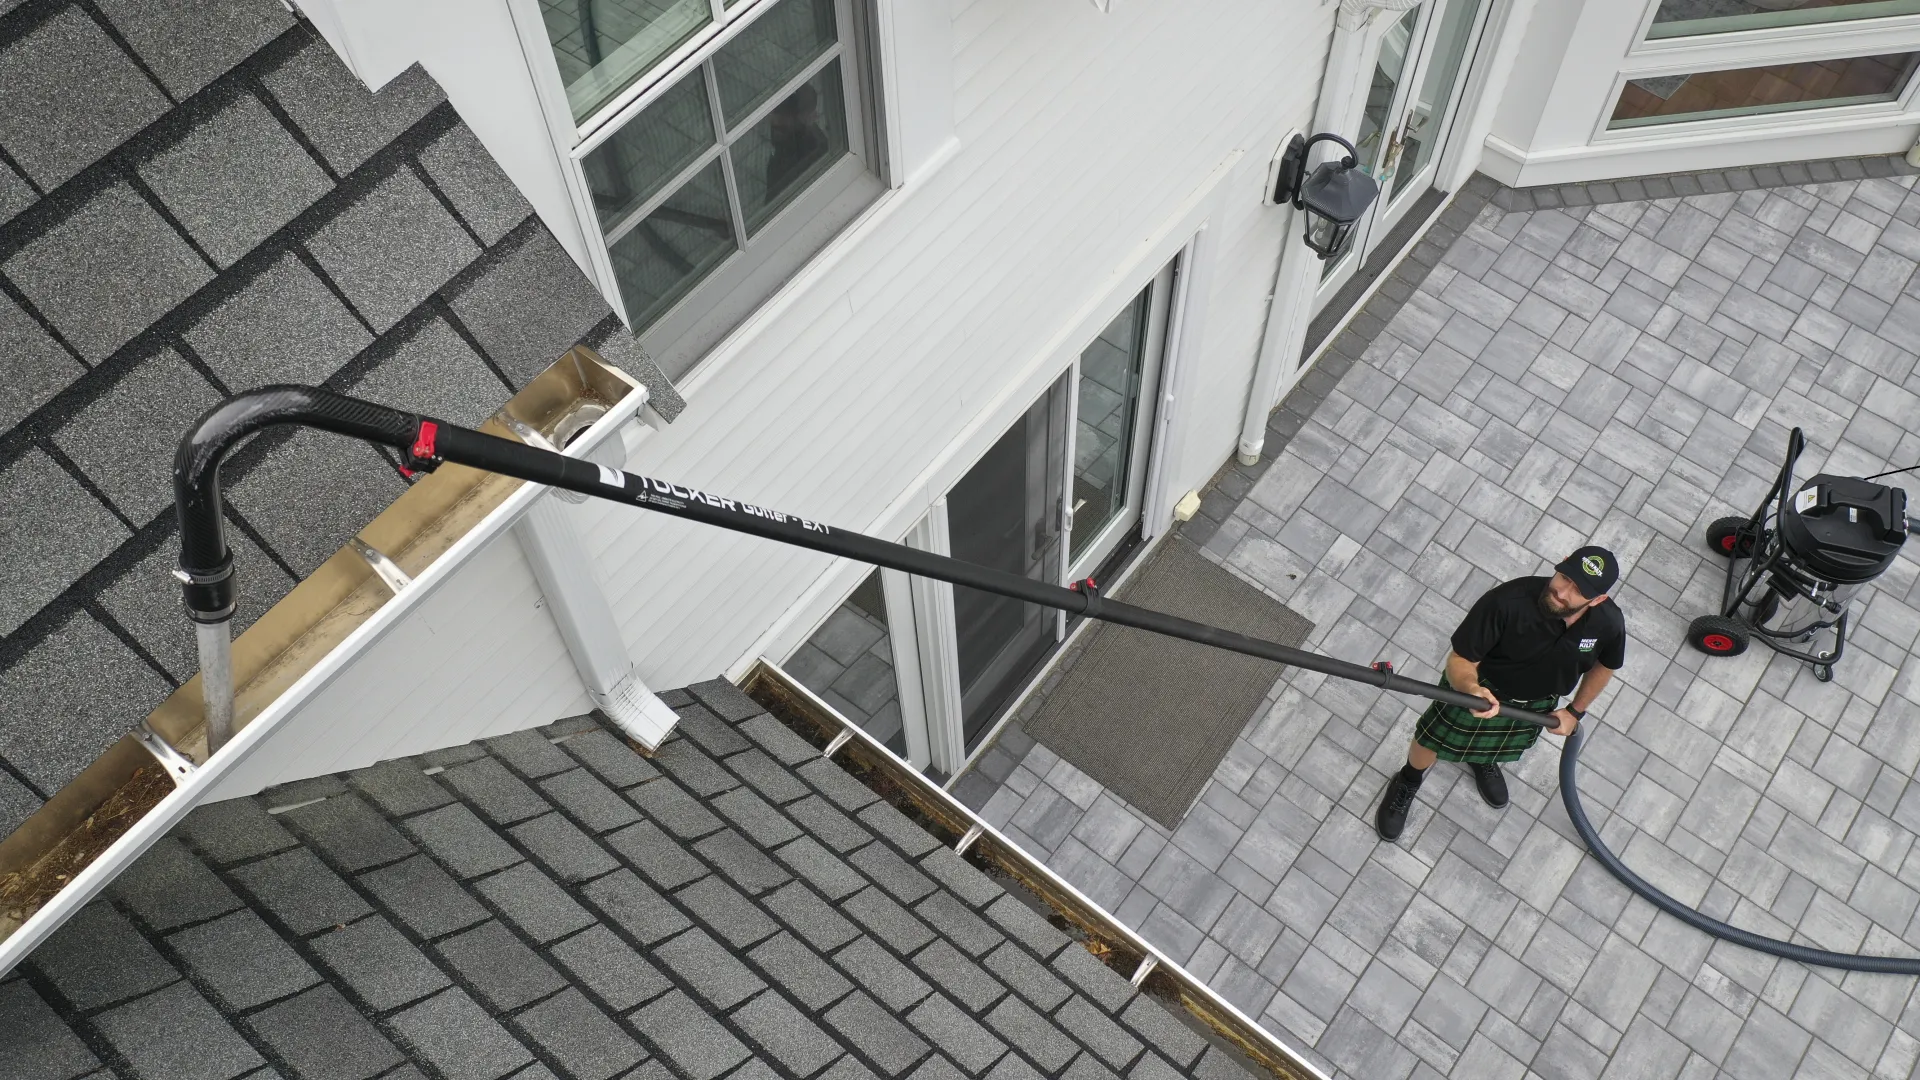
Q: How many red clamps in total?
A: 3